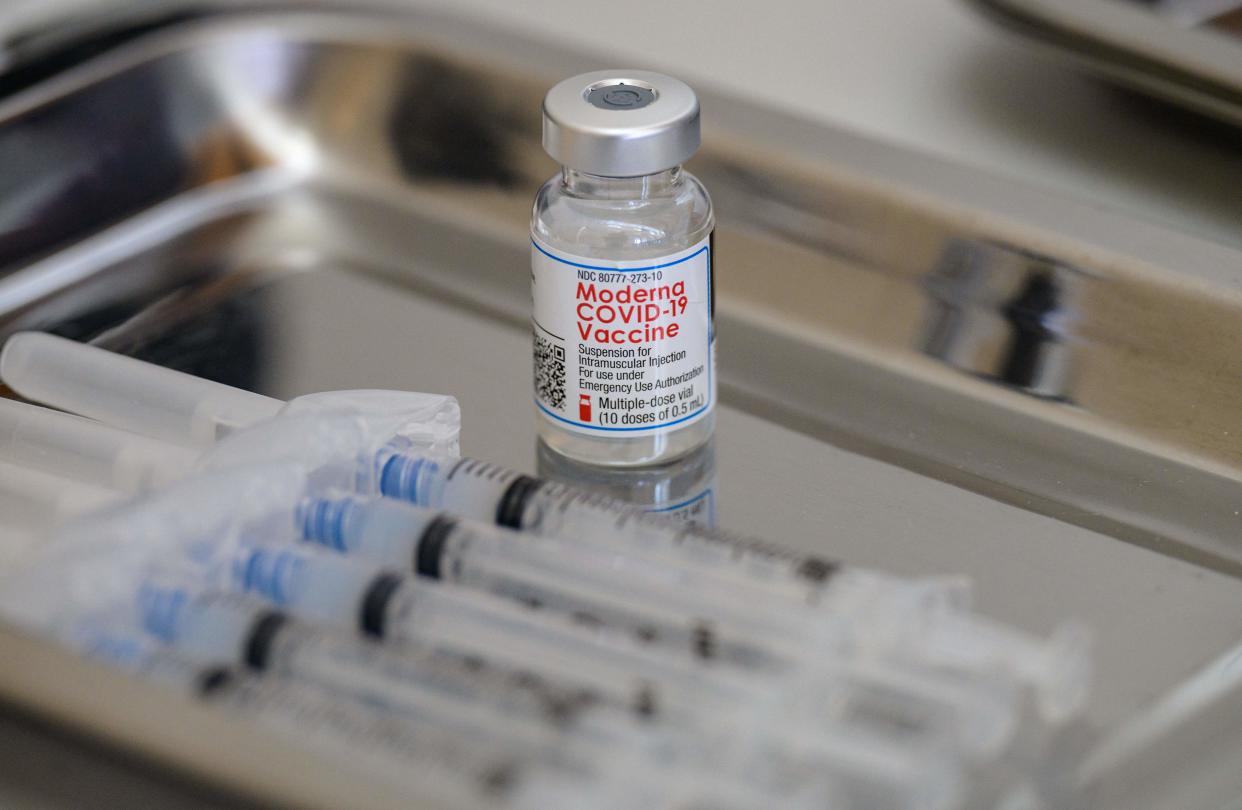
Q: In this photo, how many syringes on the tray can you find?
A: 5